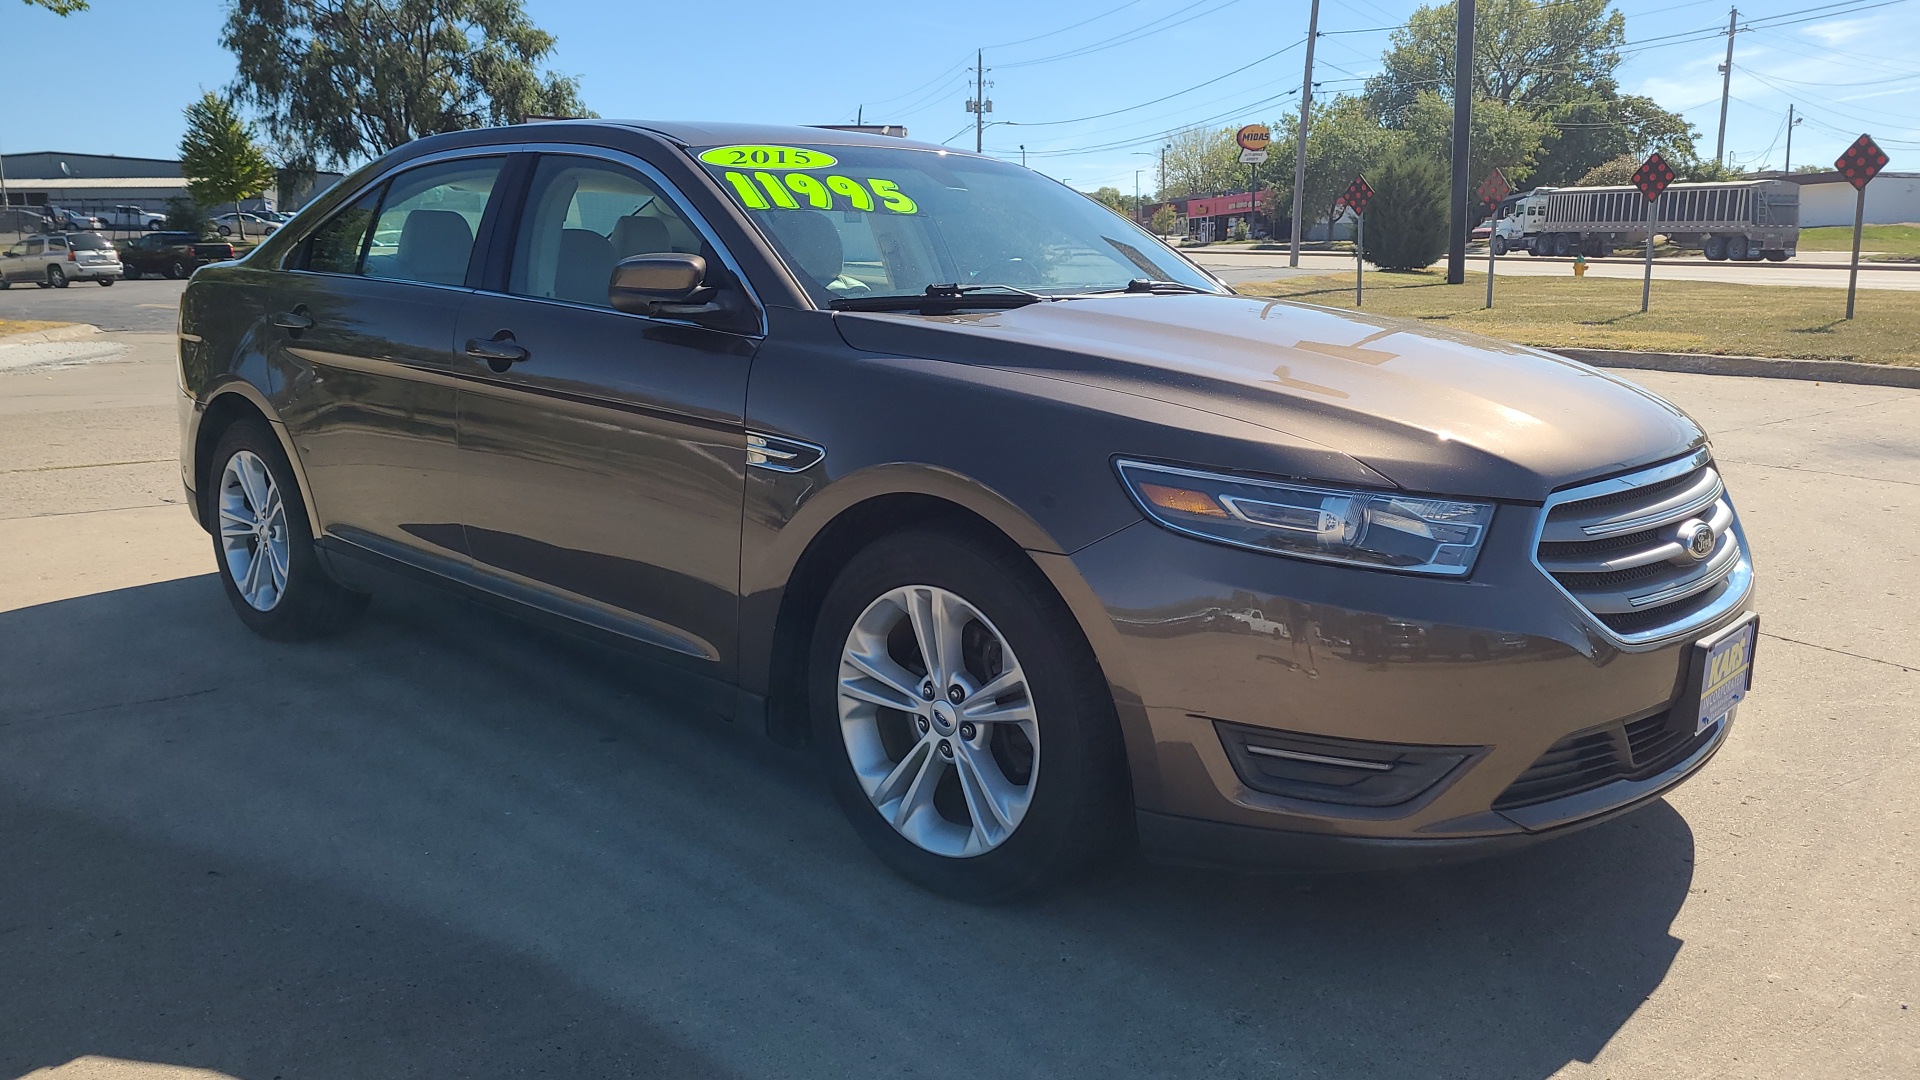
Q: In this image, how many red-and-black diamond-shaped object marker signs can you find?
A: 4